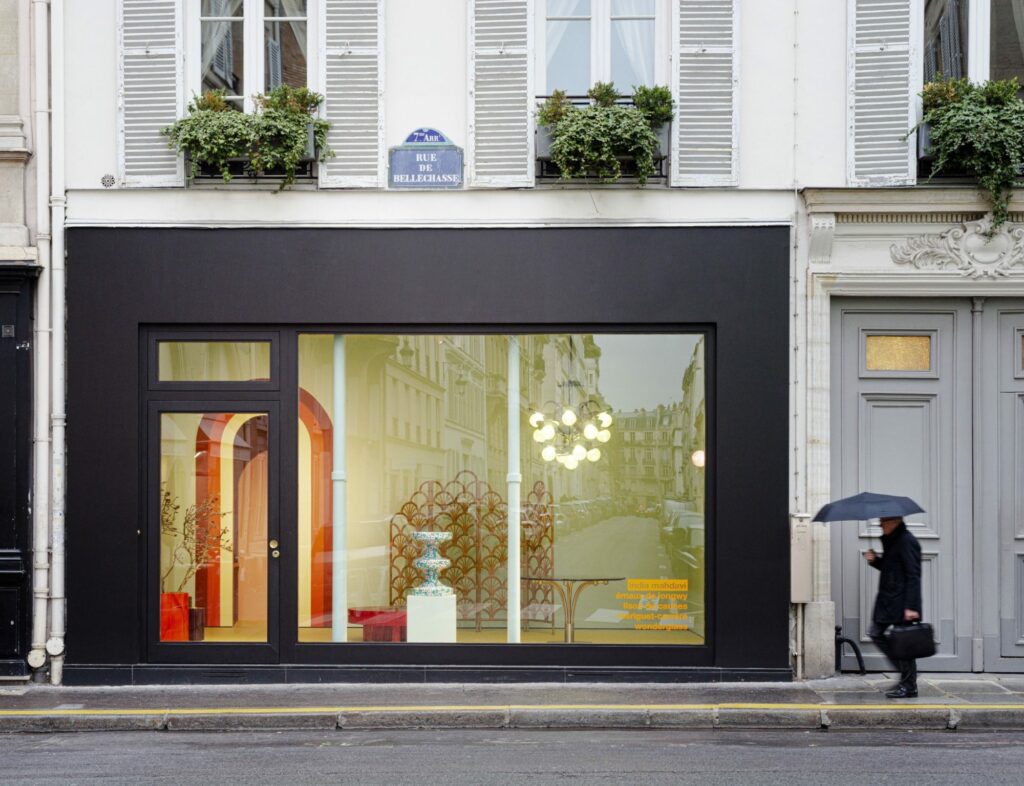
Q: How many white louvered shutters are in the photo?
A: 5